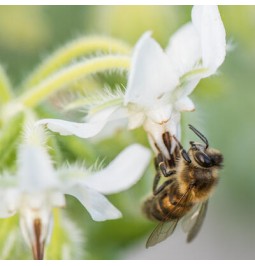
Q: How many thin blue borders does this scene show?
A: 0